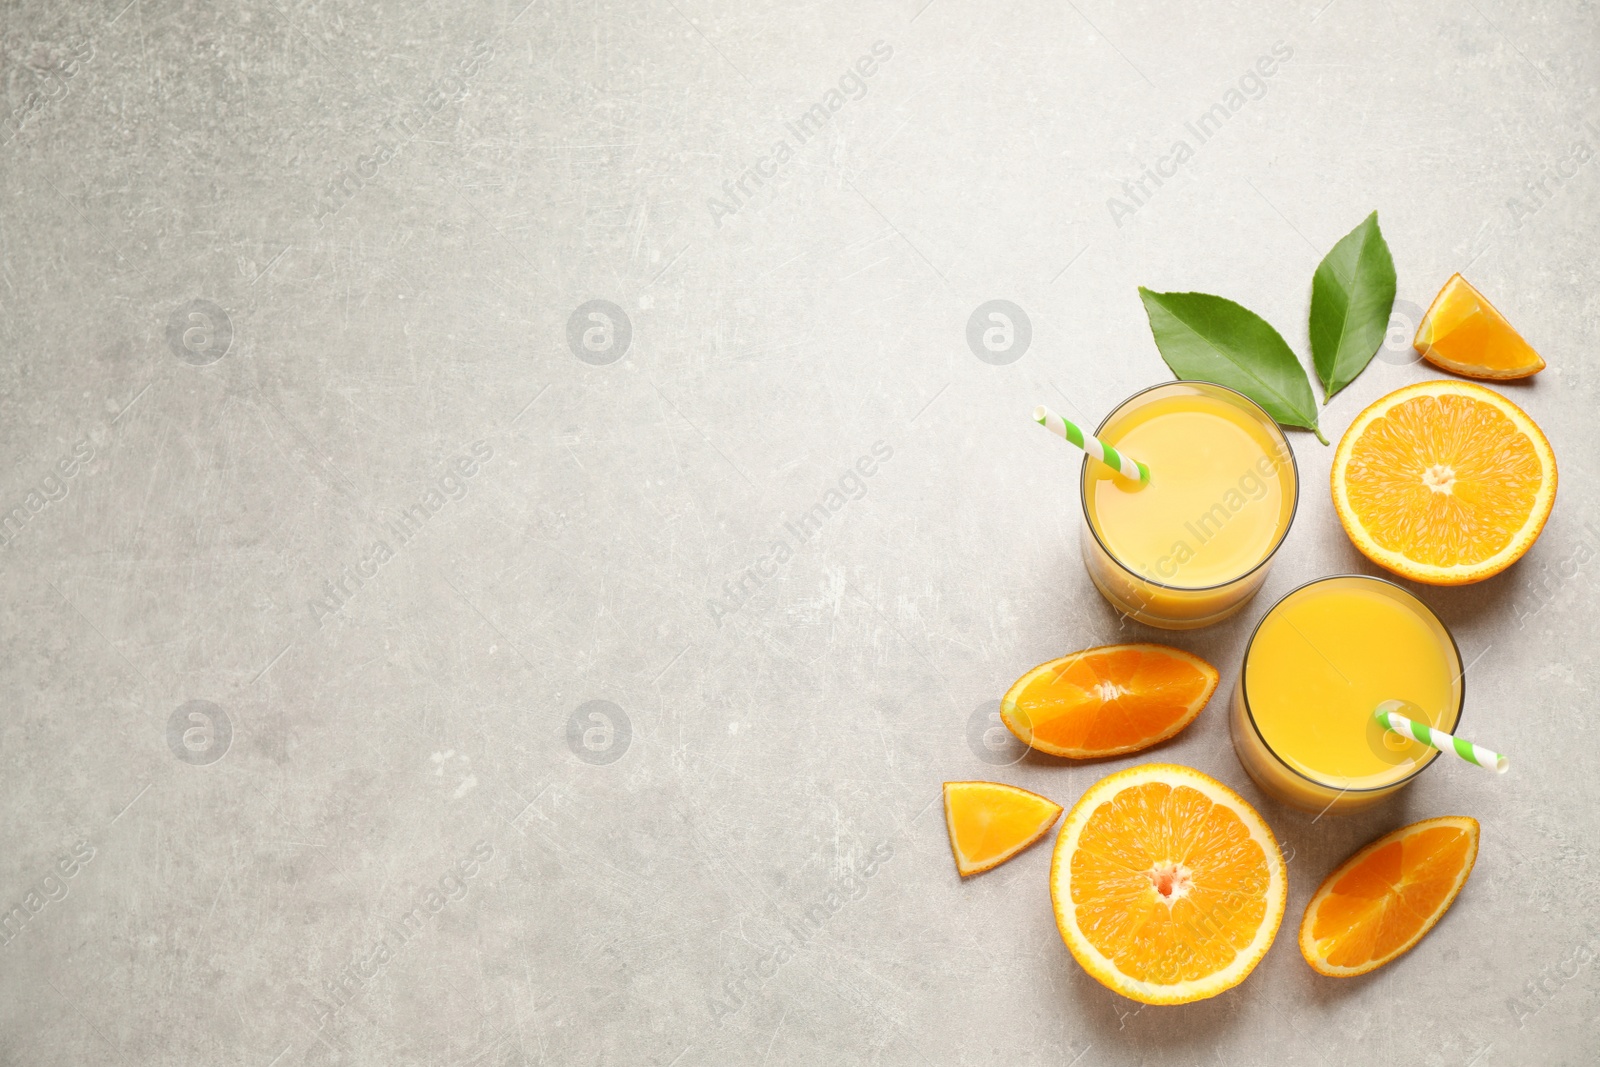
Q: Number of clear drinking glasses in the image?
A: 2